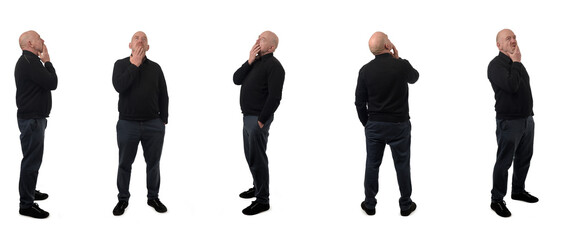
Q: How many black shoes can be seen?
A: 10